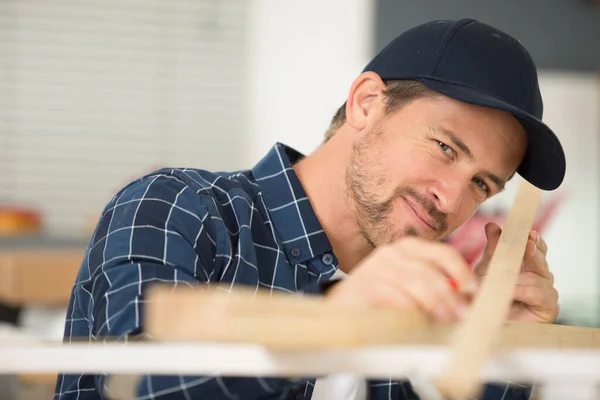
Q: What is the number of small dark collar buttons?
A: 2